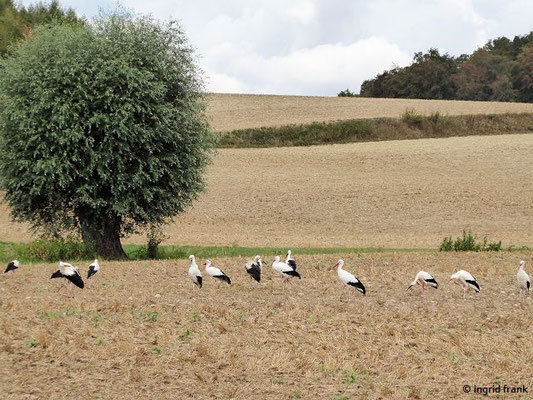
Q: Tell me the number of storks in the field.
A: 12